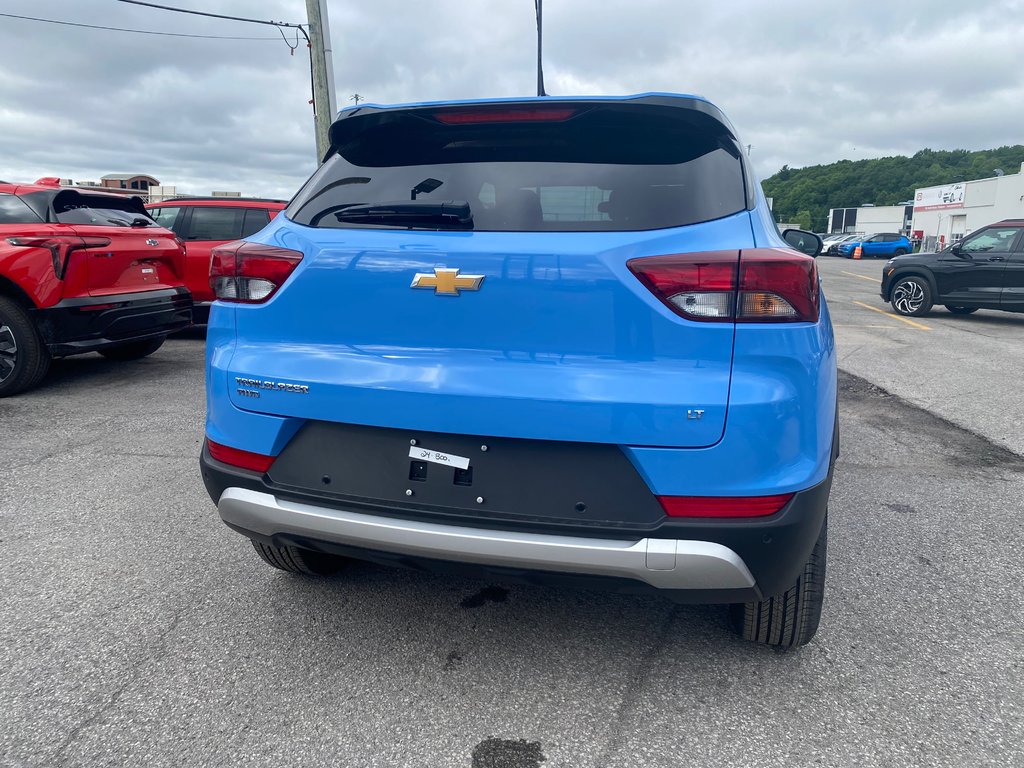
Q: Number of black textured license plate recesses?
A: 1